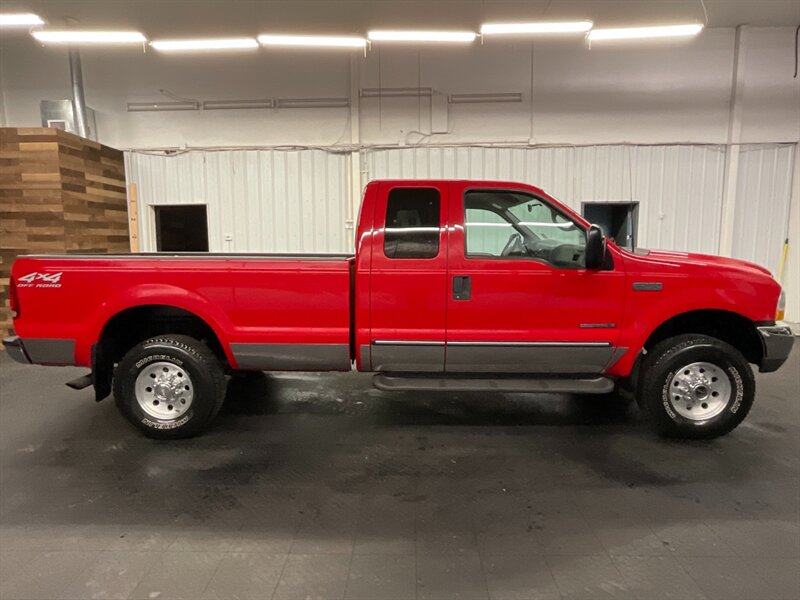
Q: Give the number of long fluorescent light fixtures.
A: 7